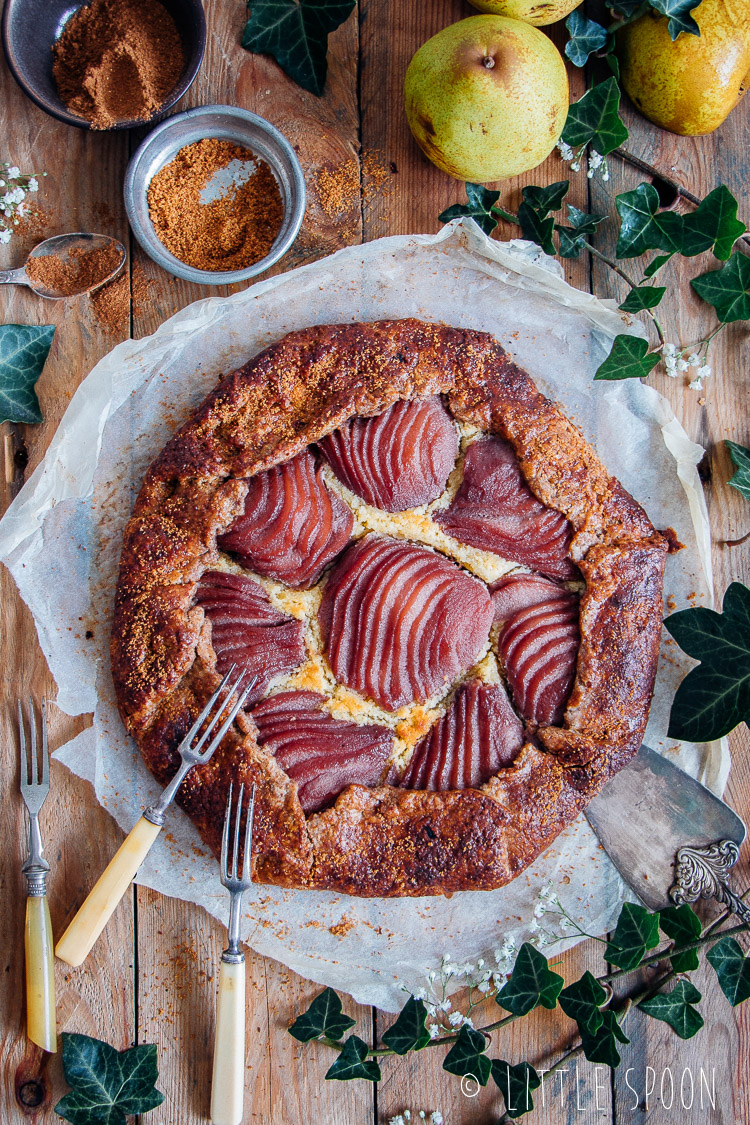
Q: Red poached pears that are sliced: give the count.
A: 8